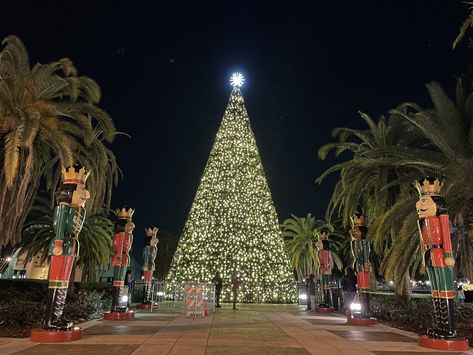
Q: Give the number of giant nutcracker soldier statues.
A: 6